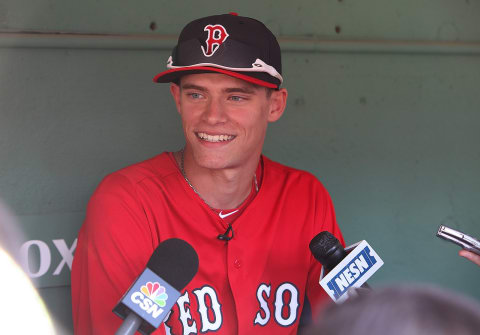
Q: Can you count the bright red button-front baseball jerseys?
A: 1